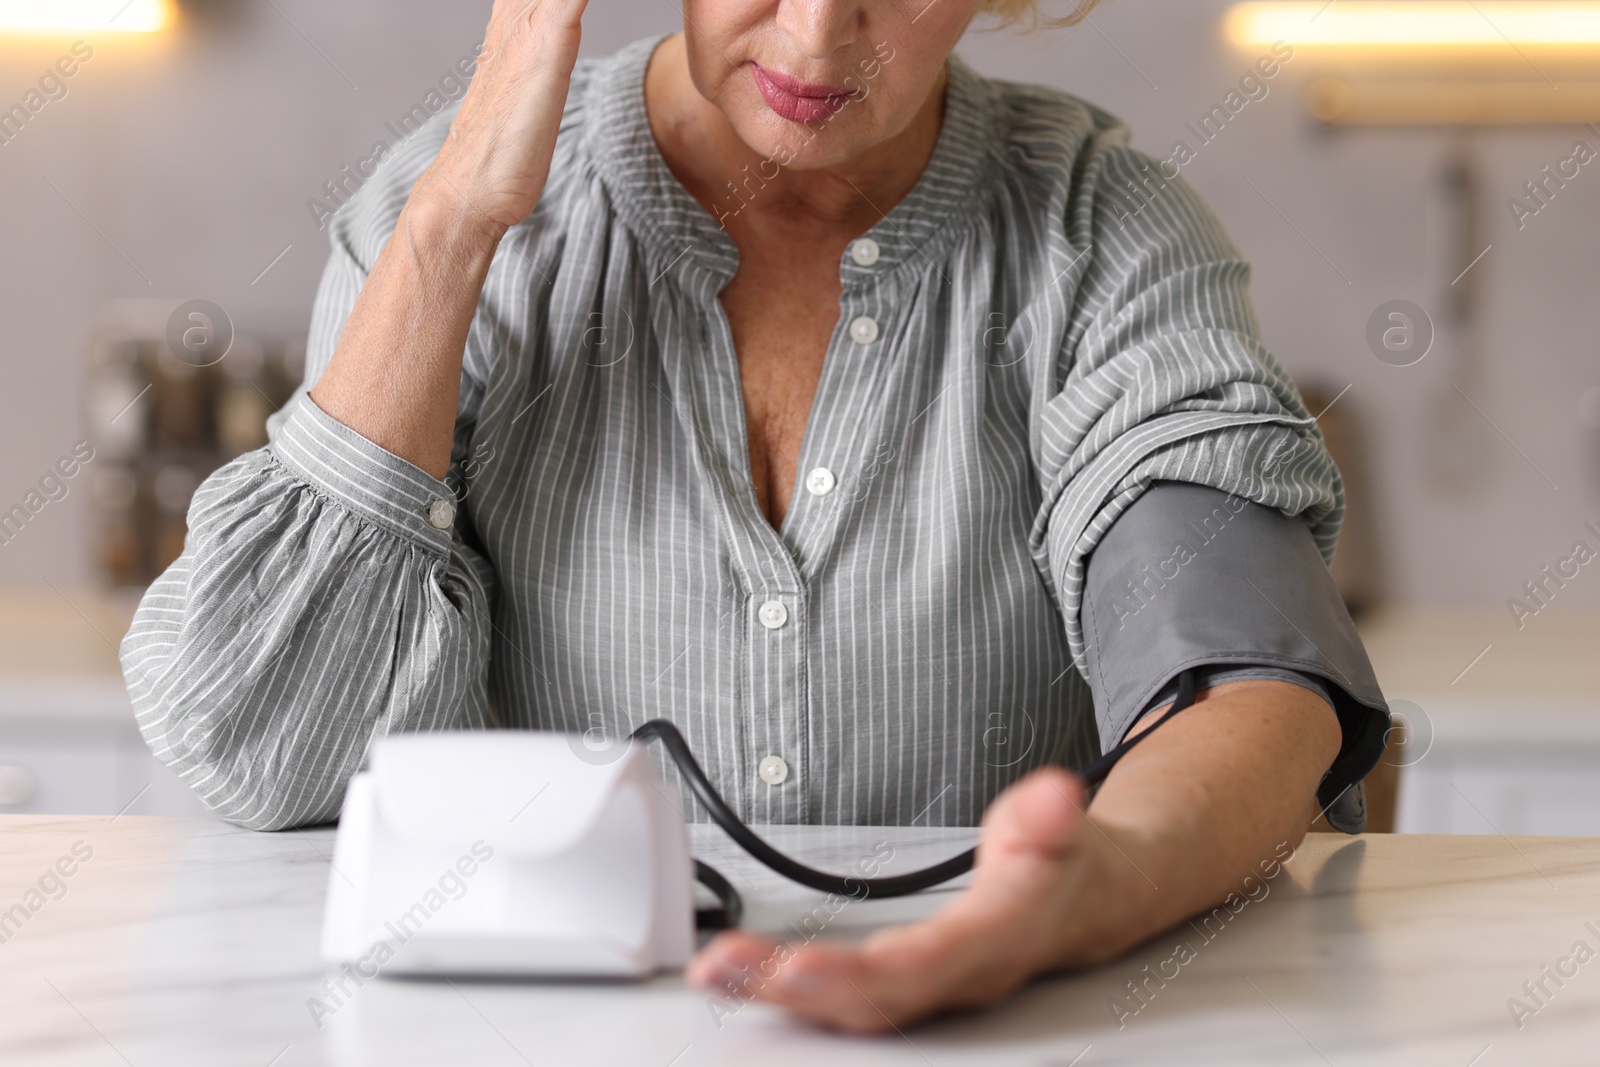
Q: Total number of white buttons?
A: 6